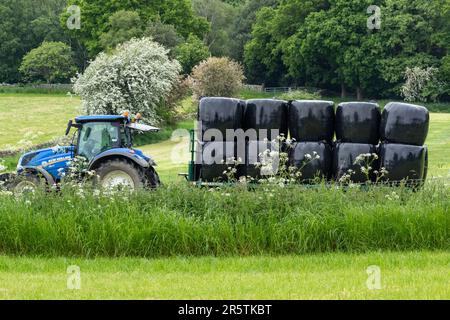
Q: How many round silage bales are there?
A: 10